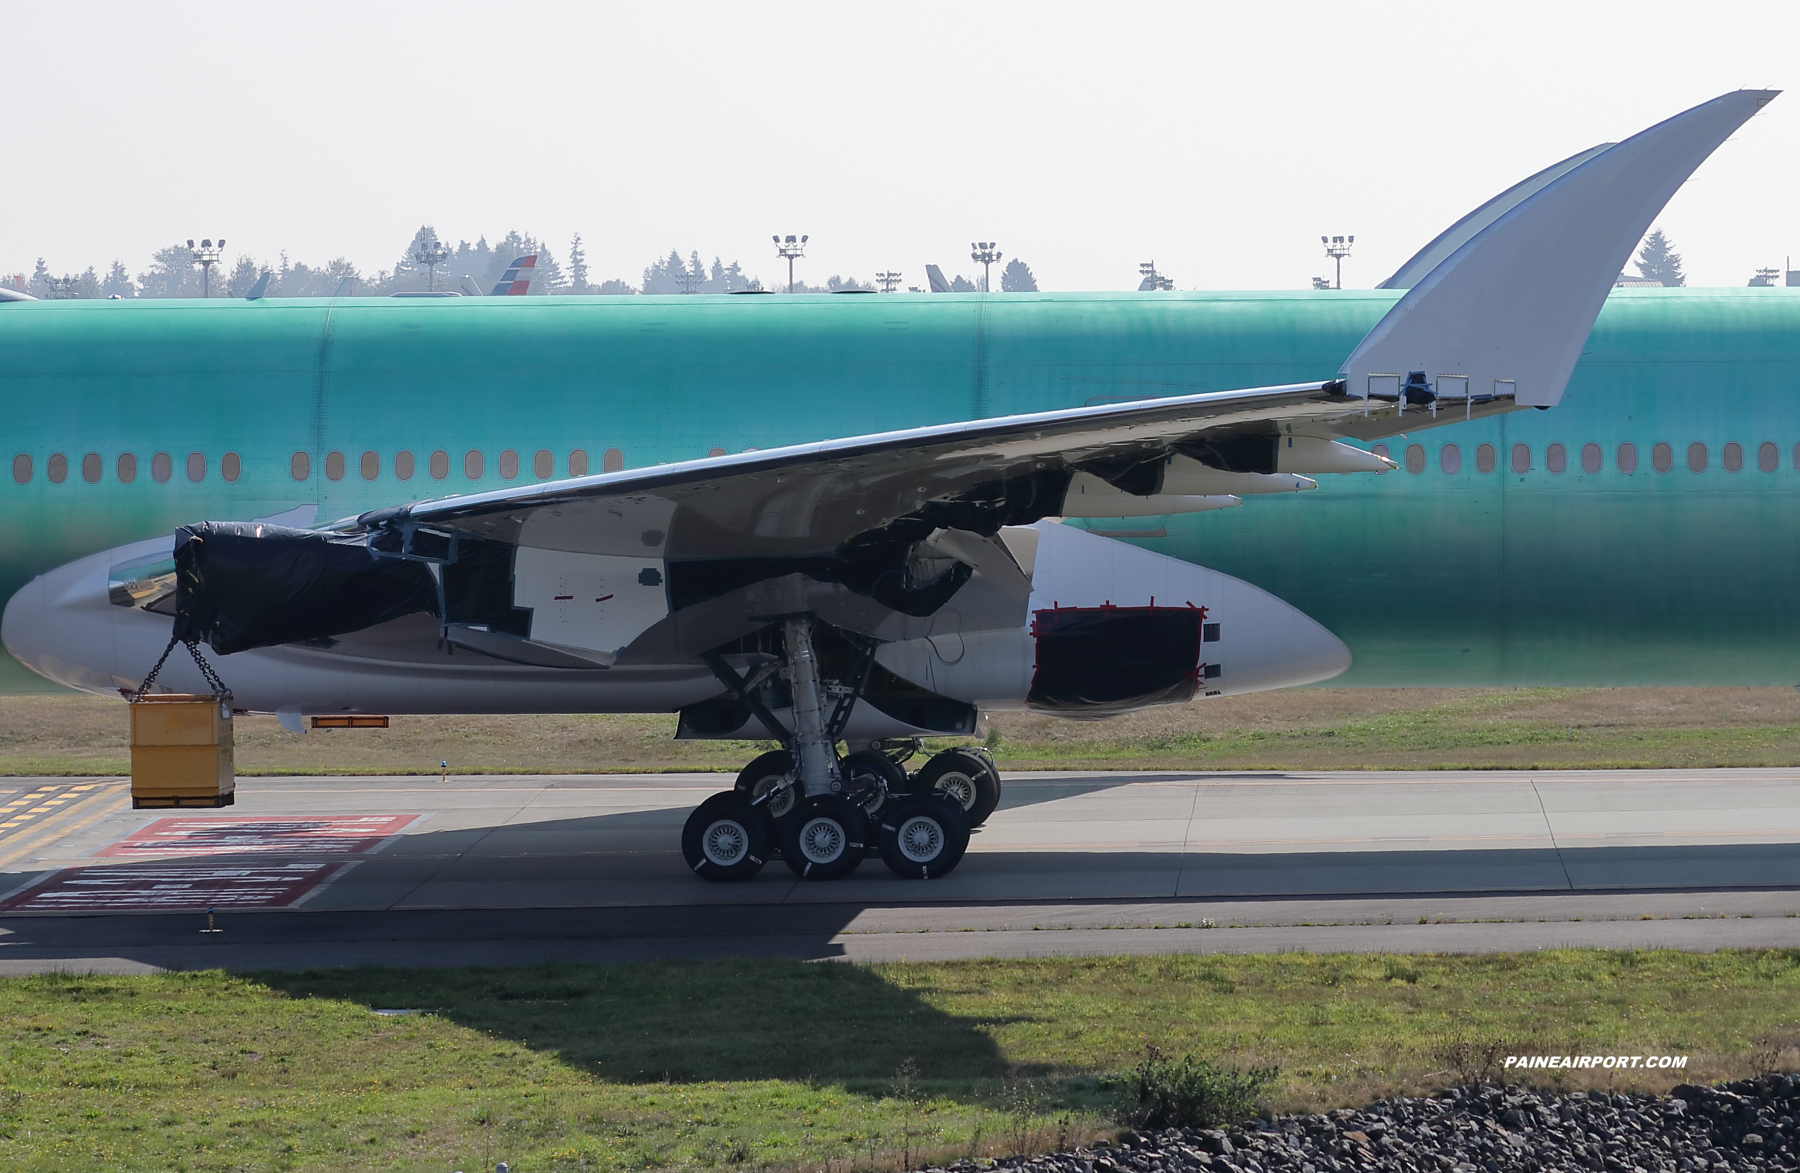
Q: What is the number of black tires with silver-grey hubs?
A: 6